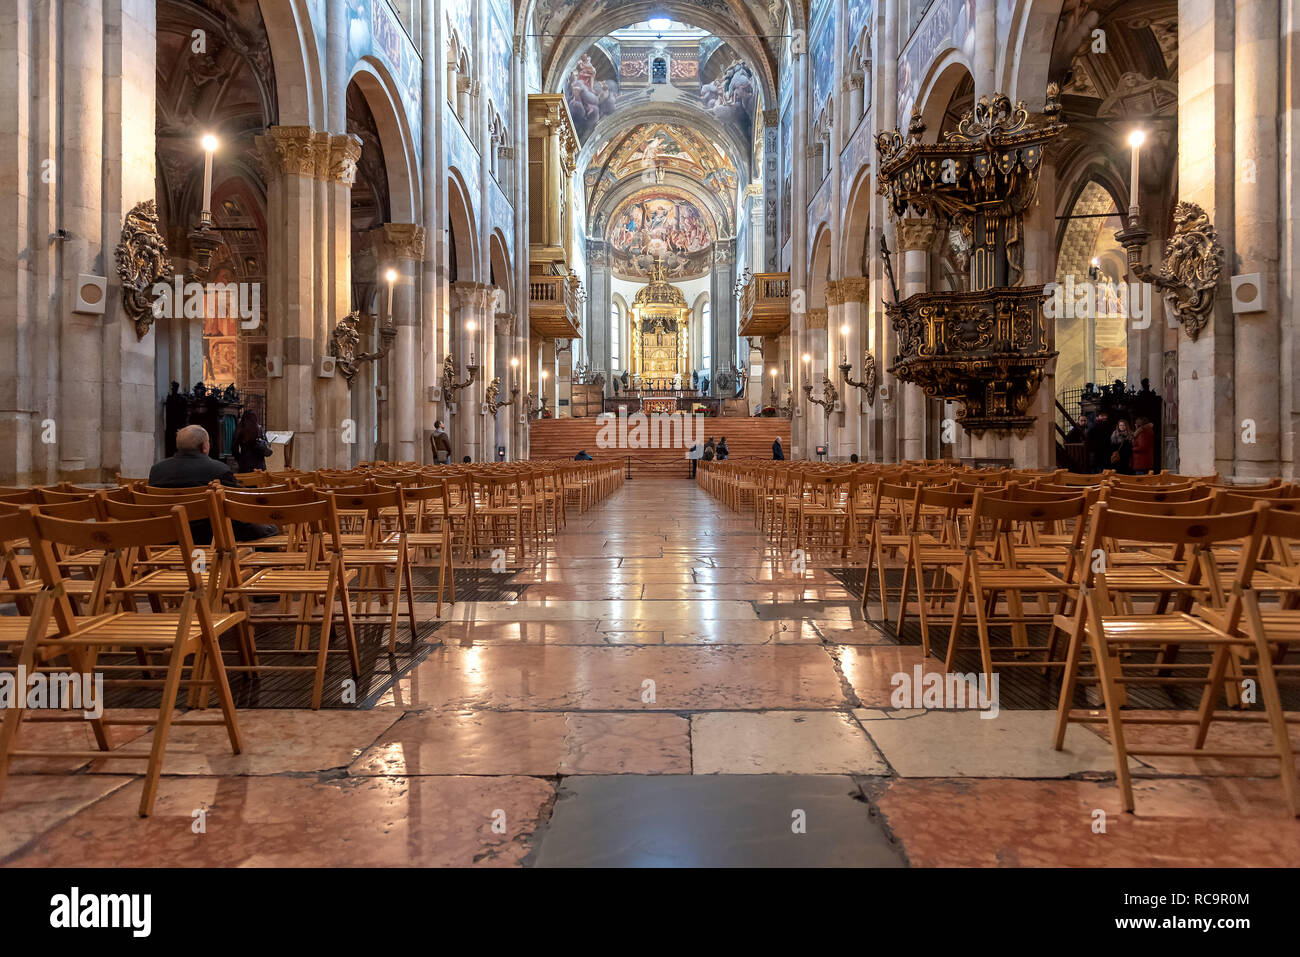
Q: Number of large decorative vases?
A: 0